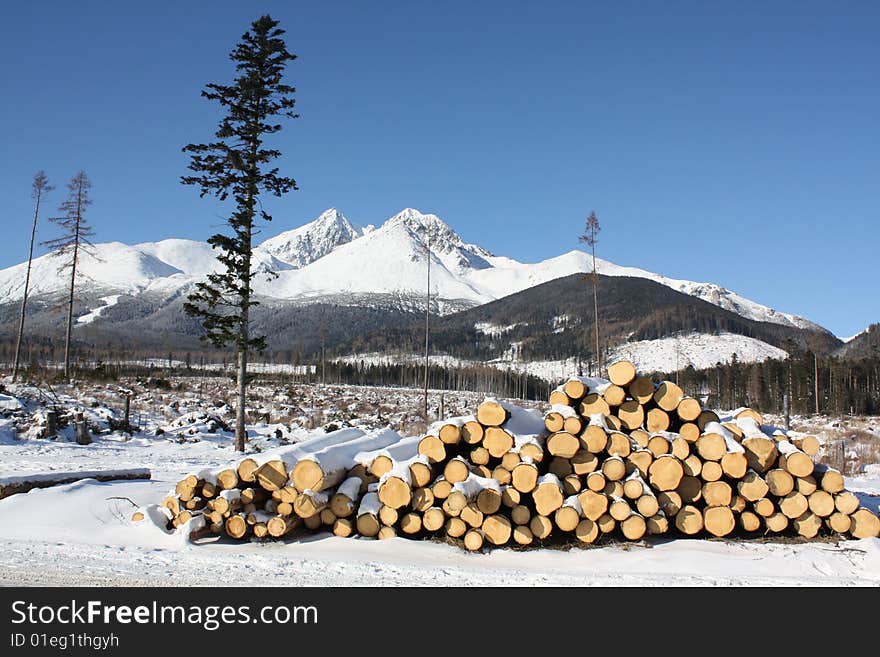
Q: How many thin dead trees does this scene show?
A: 4